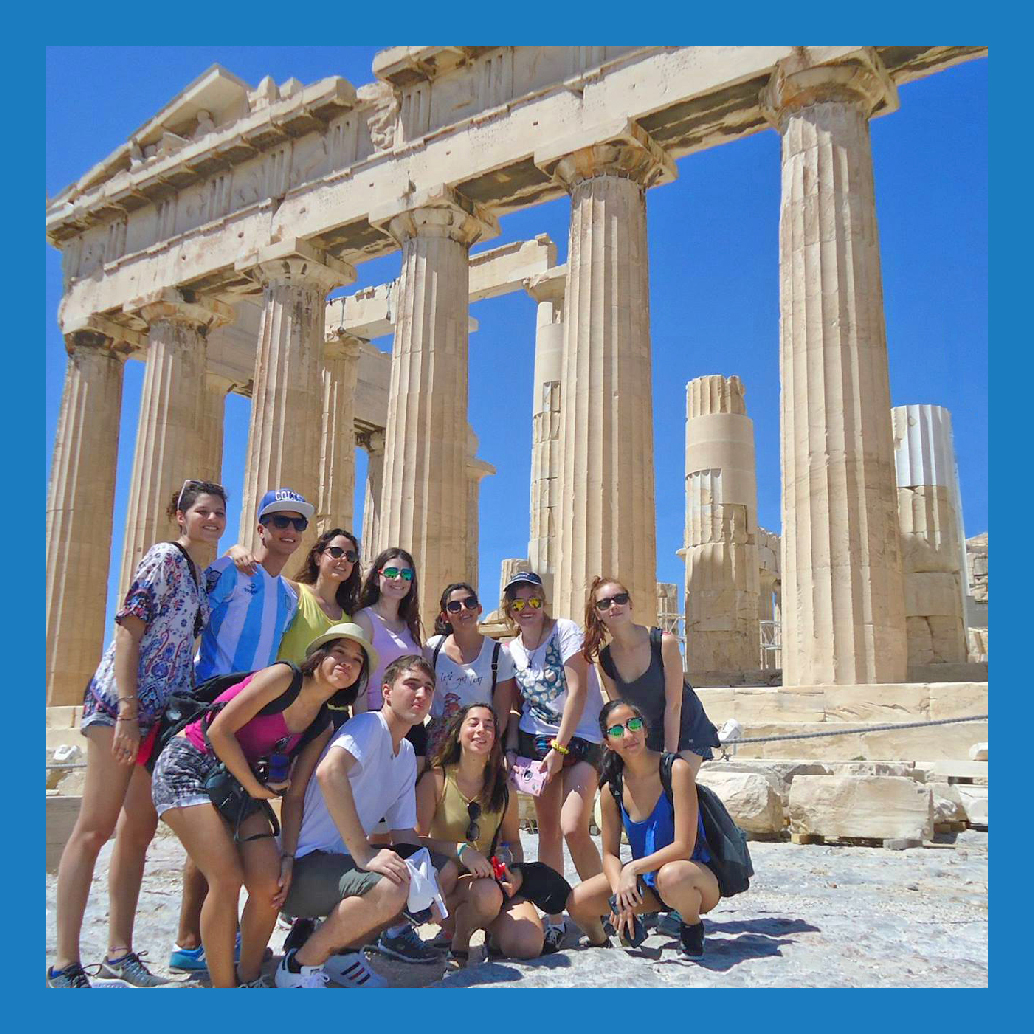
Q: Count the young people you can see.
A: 11